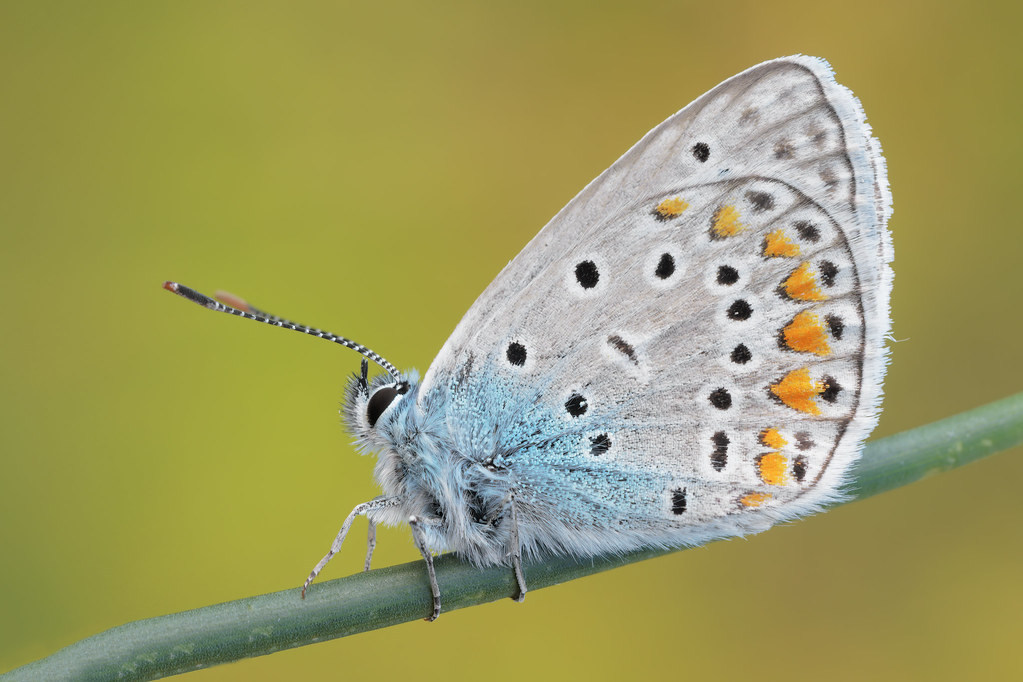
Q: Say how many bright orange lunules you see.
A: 9